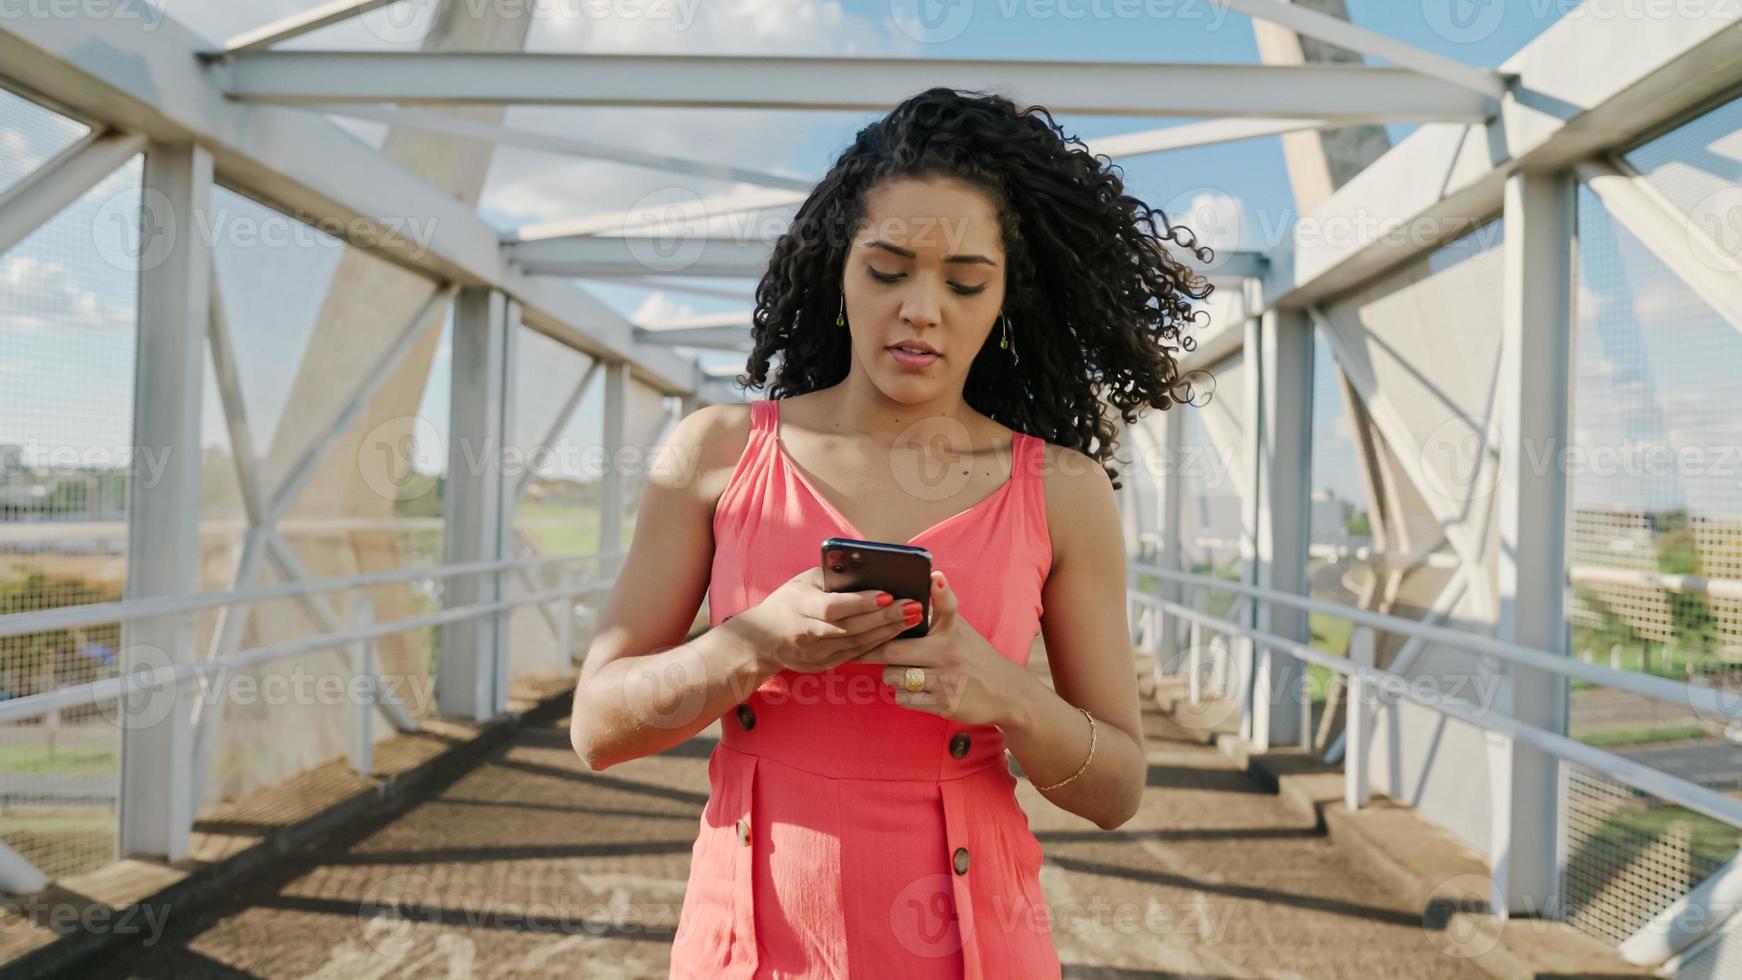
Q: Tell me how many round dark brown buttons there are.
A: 4